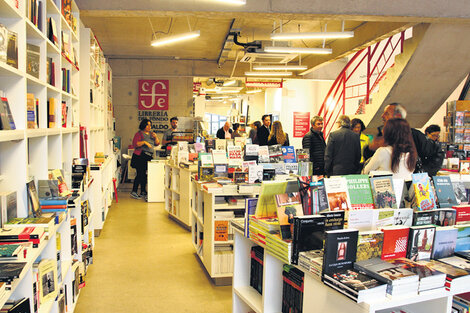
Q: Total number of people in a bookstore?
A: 13